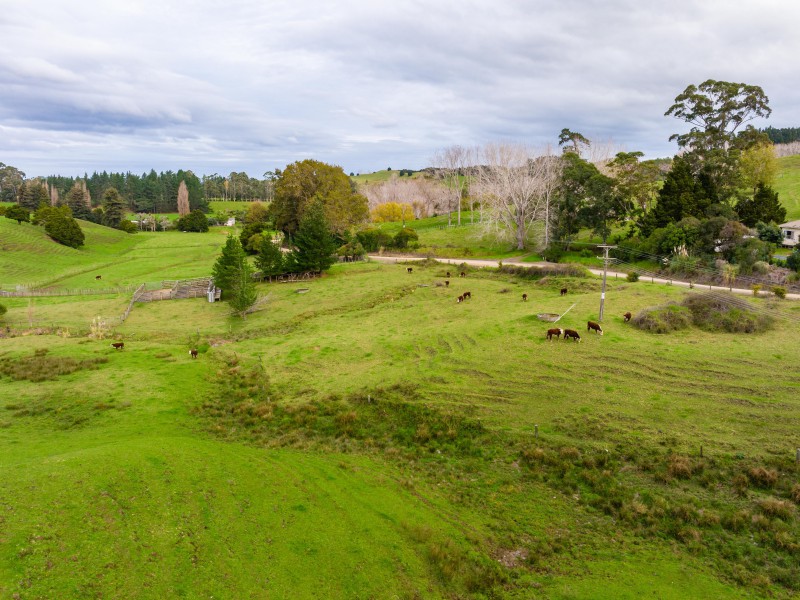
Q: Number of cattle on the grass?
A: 15